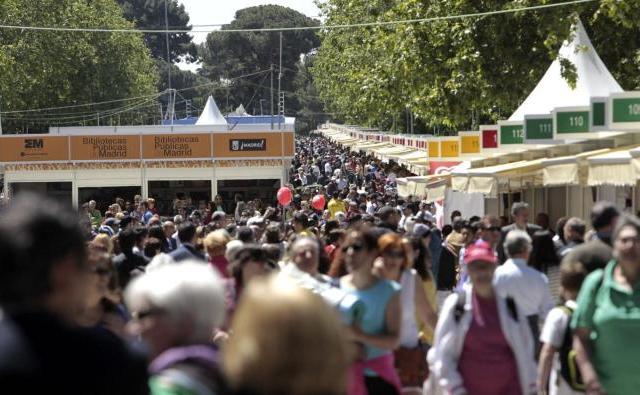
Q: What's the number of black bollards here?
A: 0